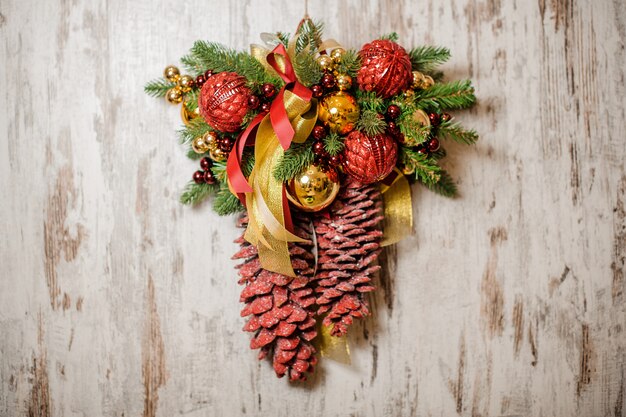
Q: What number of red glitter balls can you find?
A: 3